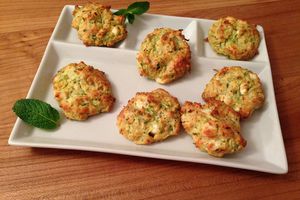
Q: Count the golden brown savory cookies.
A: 7